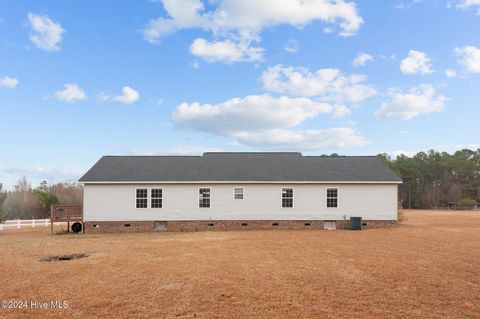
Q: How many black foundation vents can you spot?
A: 7